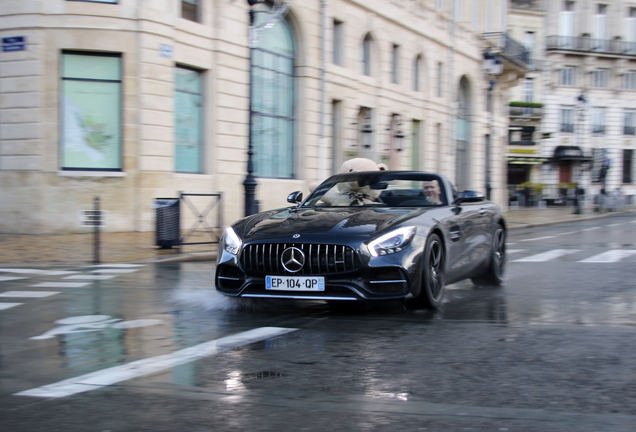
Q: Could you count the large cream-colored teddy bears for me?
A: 1